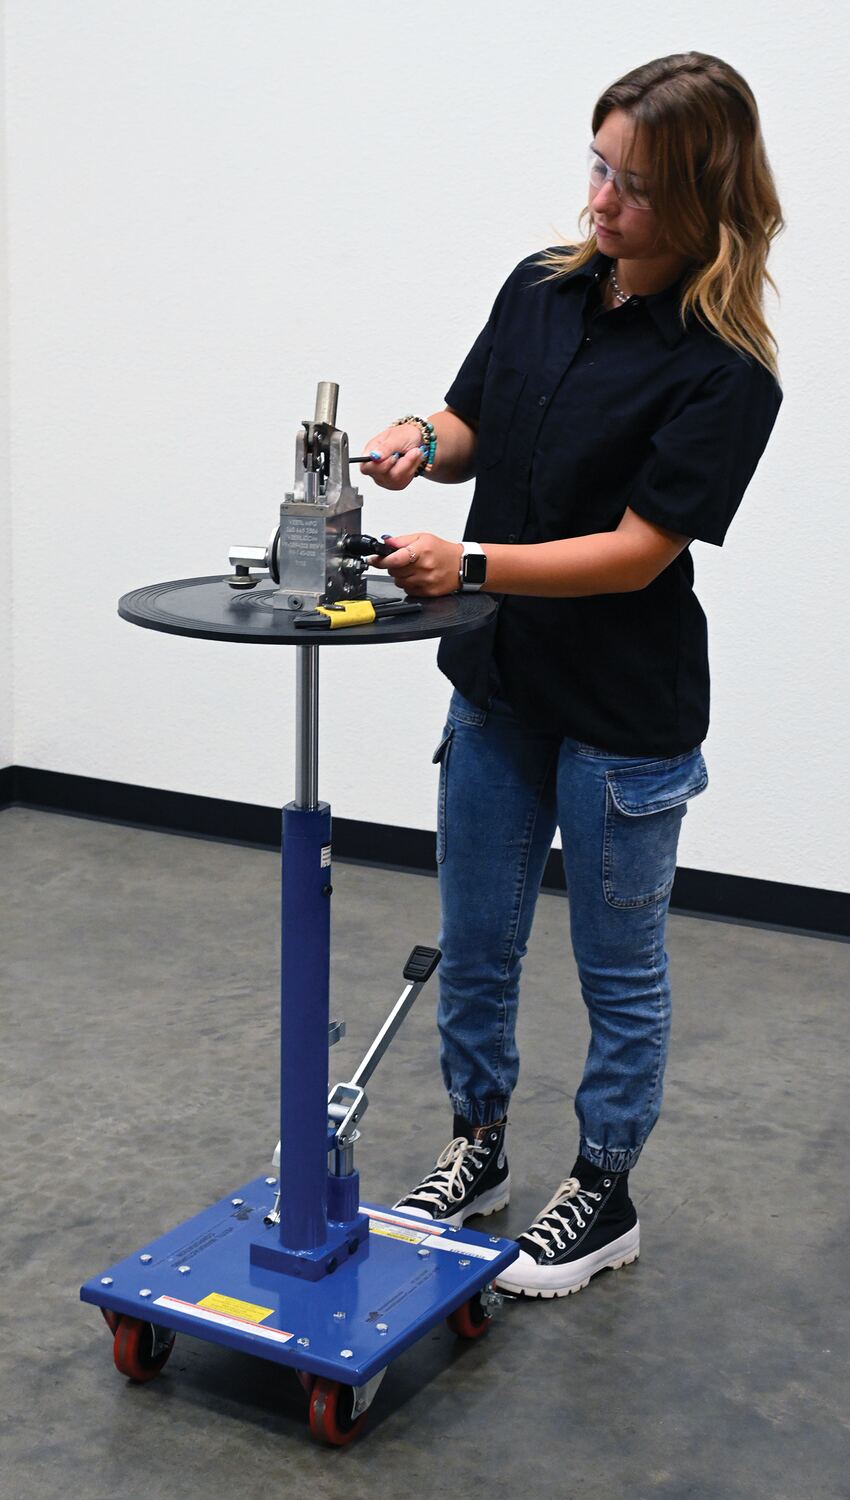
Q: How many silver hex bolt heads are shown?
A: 14